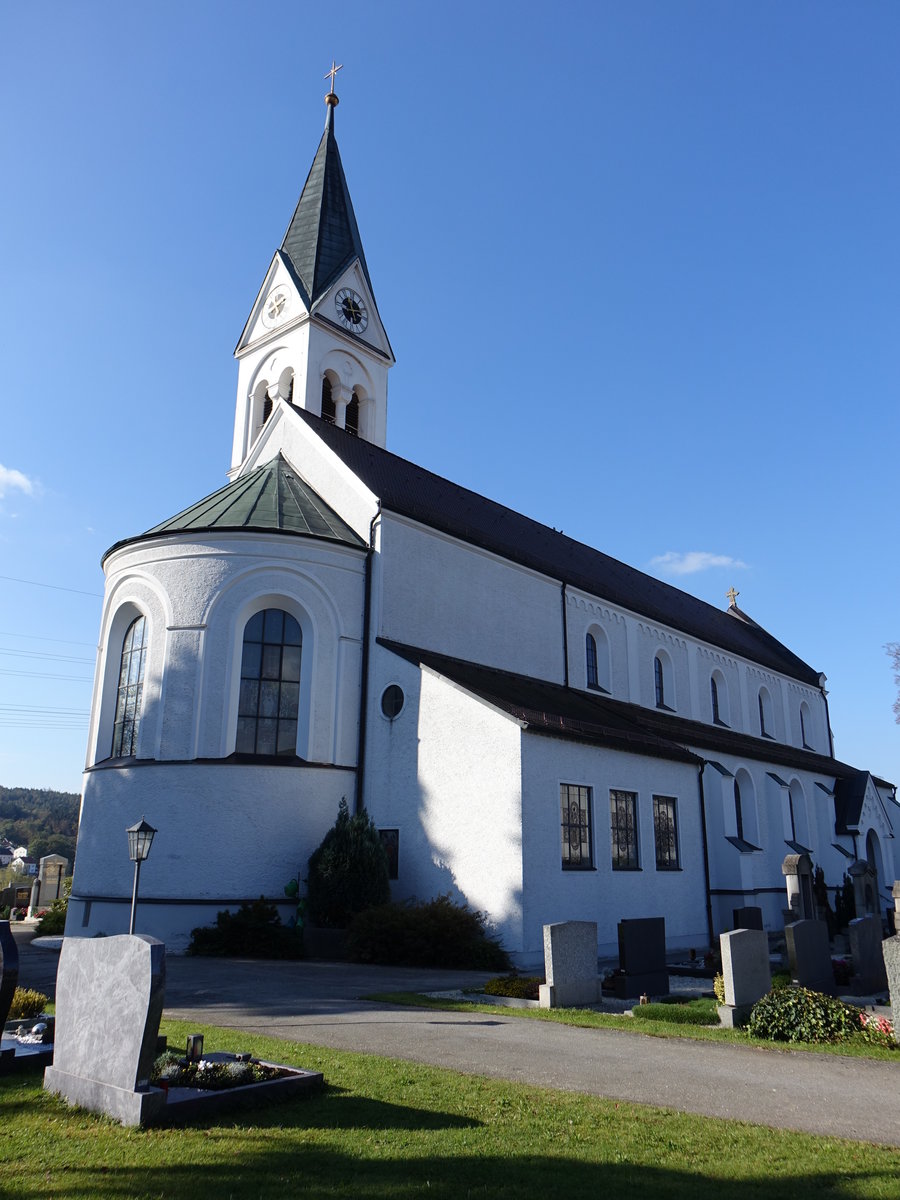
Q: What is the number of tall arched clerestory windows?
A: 5